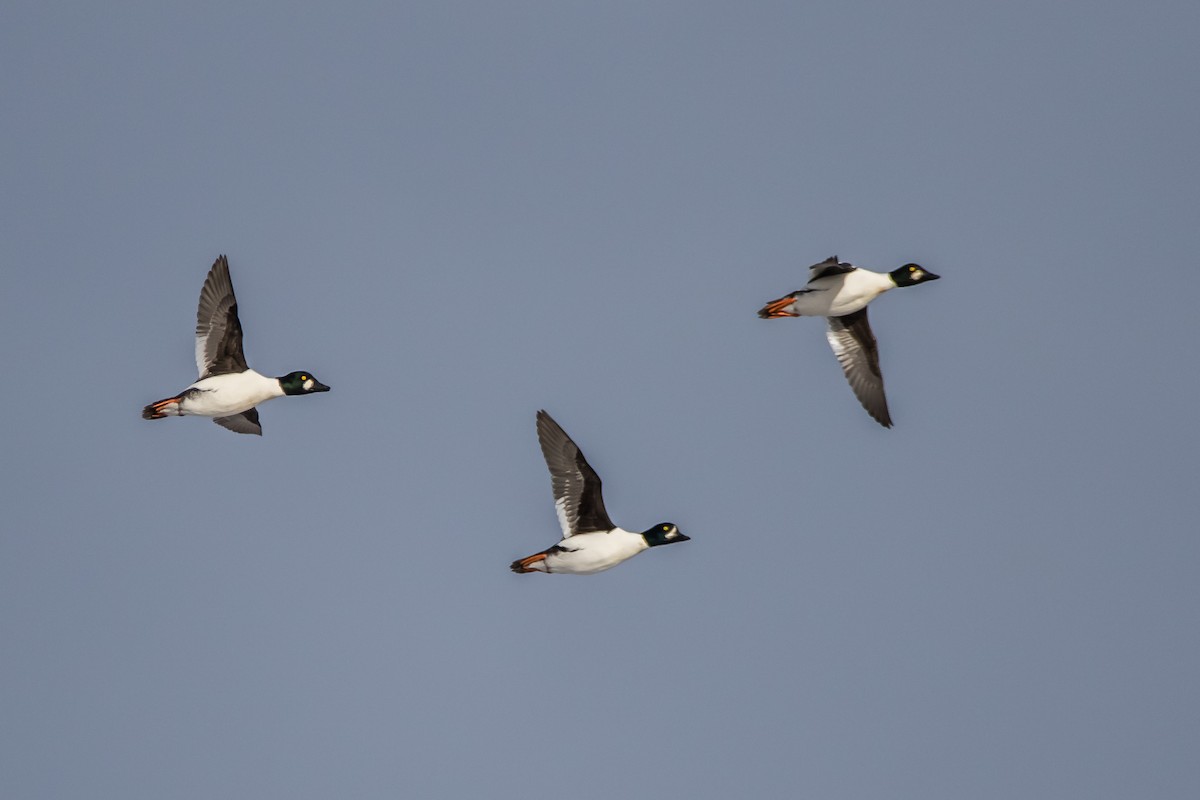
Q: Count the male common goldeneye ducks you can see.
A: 2